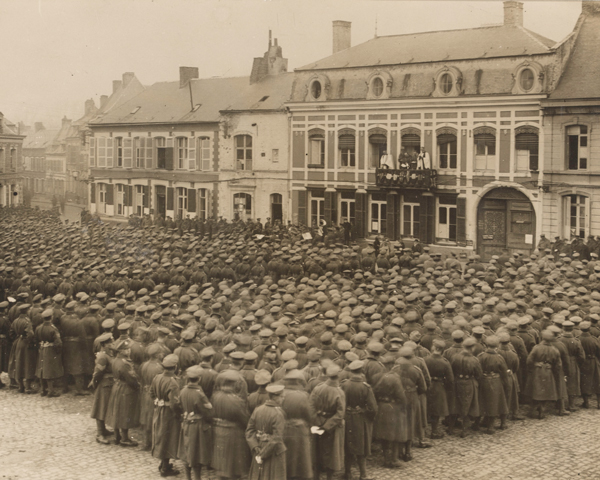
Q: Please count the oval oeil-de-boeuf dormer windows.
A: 4